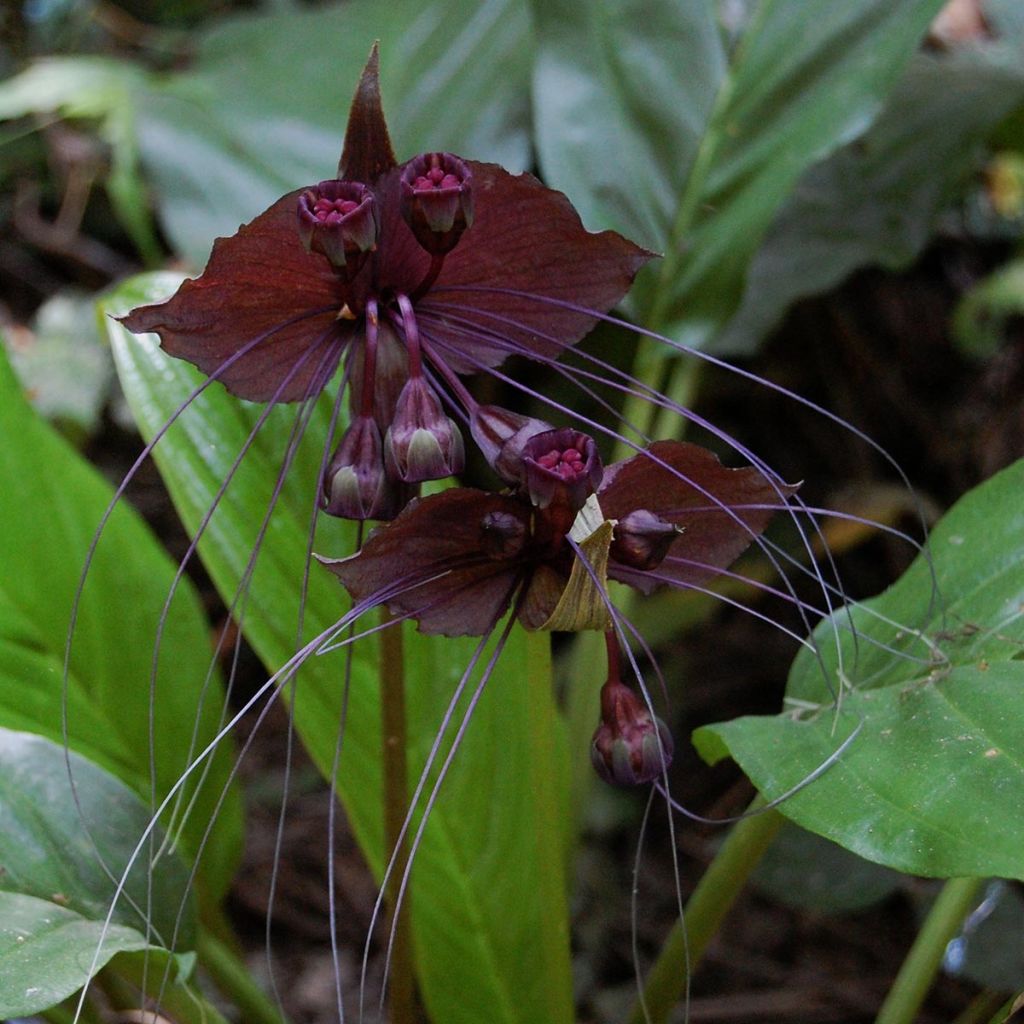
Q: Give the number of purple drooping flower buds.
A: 4